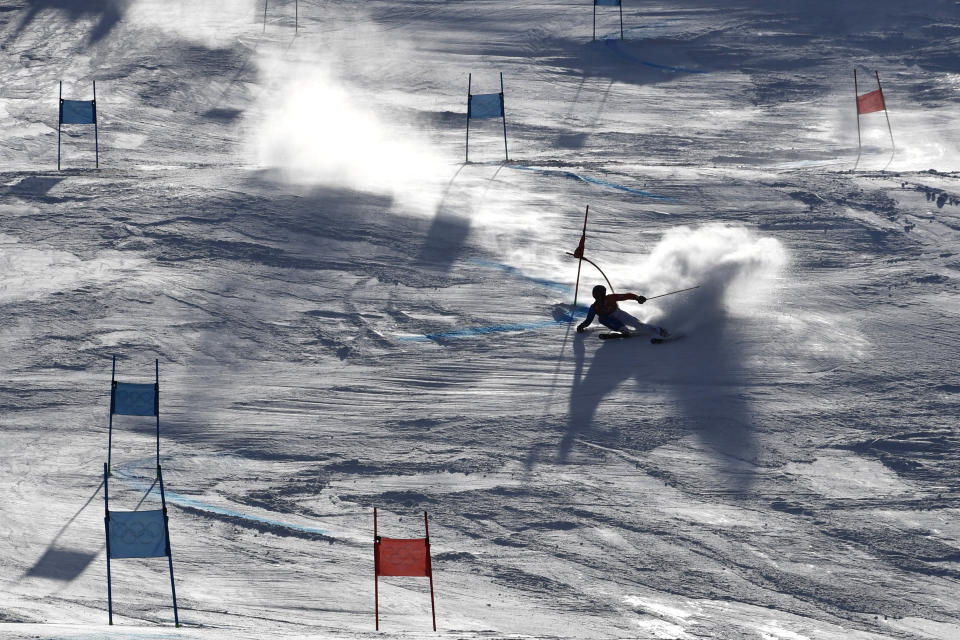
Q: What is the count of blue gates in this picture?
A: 5